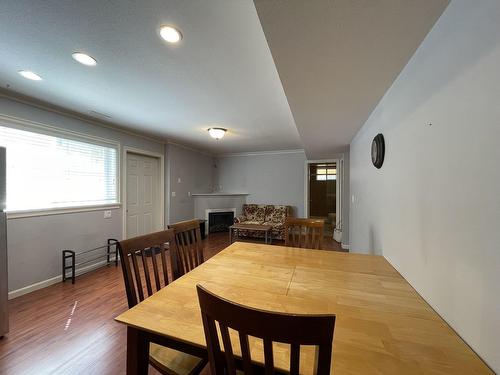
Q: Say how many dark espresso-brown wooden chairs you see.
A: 4